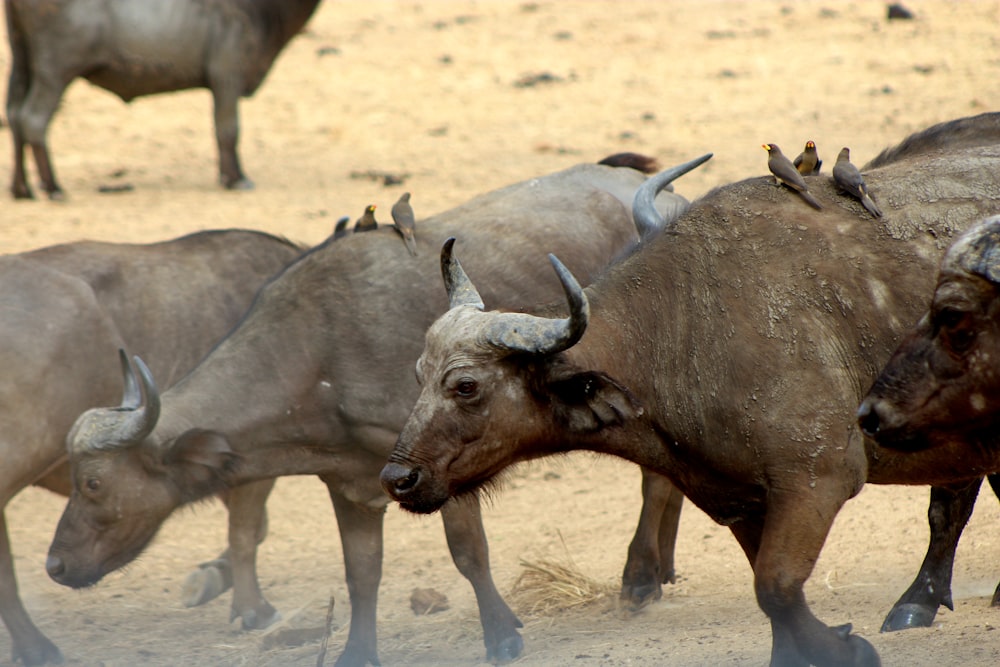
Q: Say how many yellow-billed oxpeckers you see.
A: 5